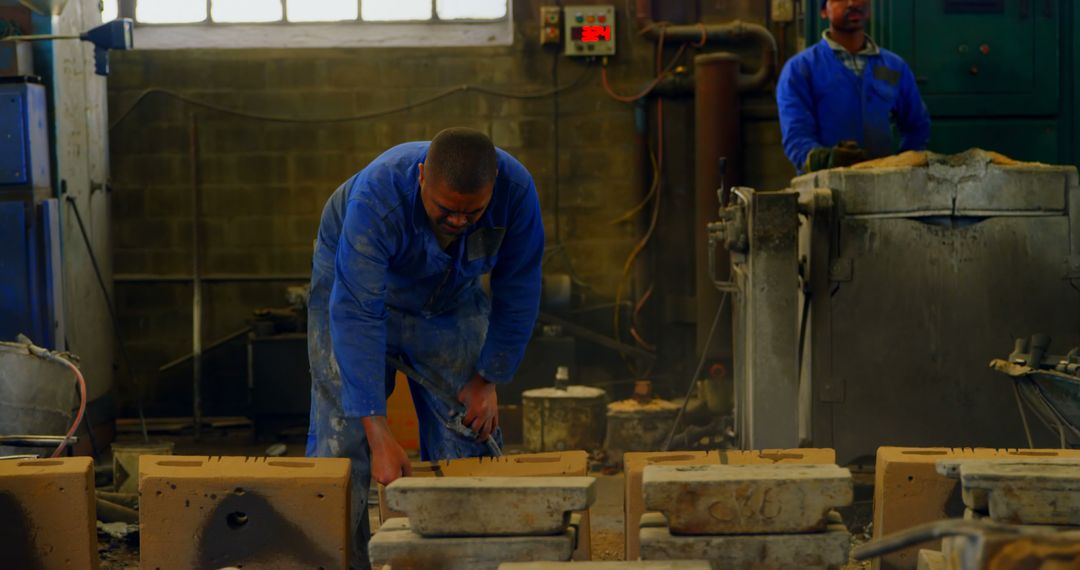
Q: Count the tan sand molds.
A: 5